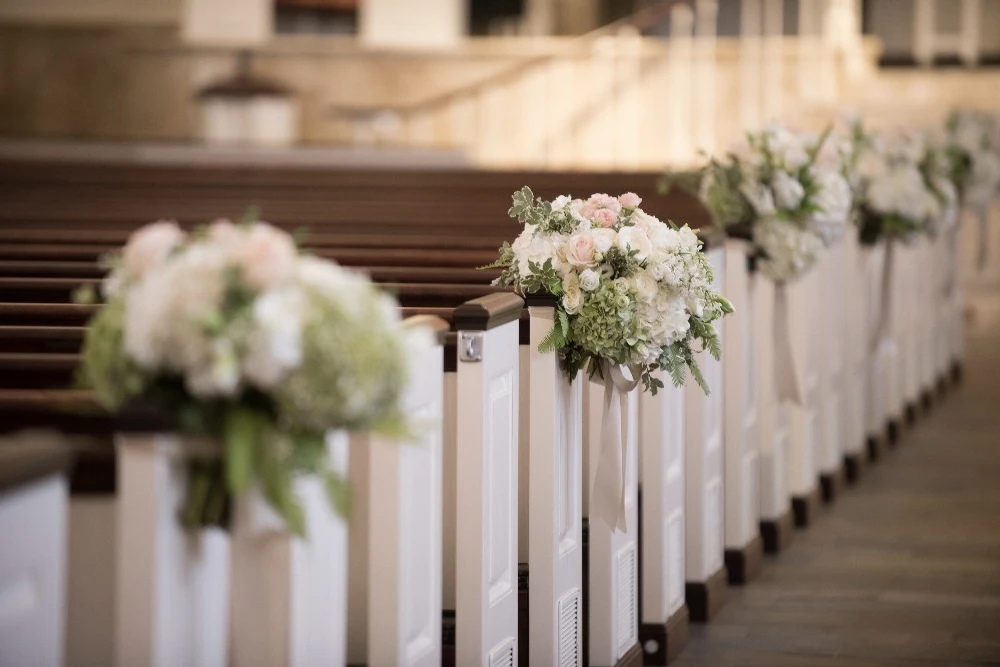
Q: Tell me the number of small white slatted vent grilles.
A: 3